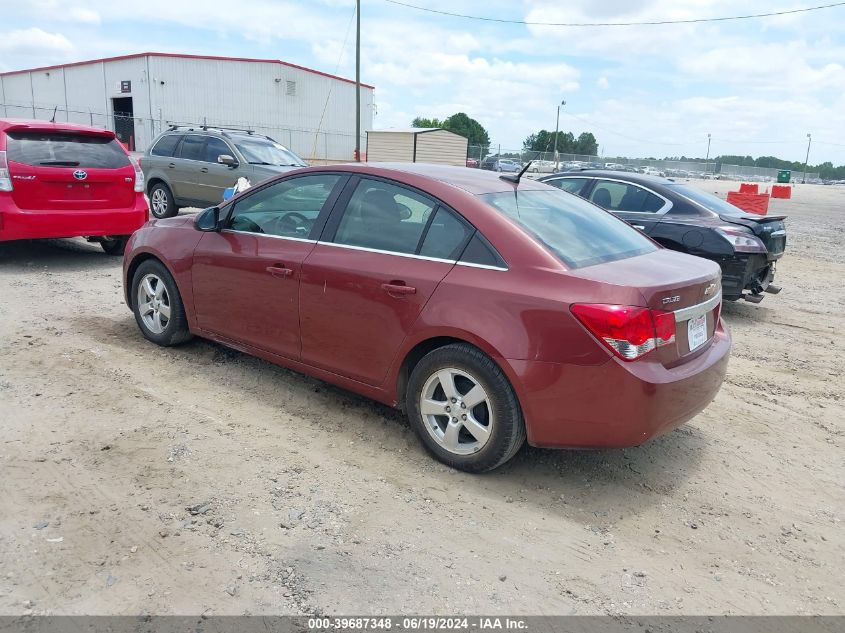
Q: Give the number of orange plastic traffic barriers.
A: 3